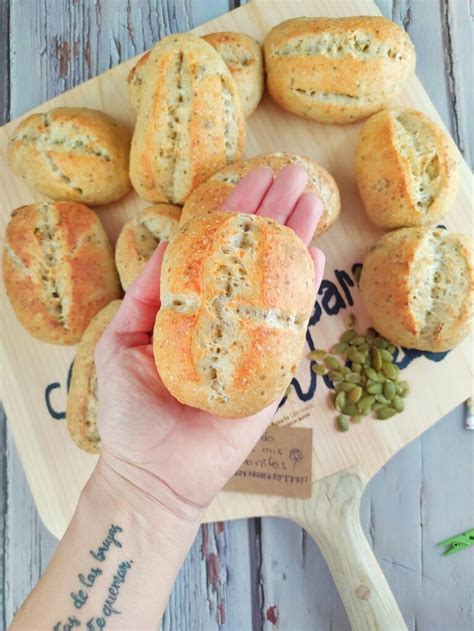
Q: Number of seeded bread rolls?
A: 11